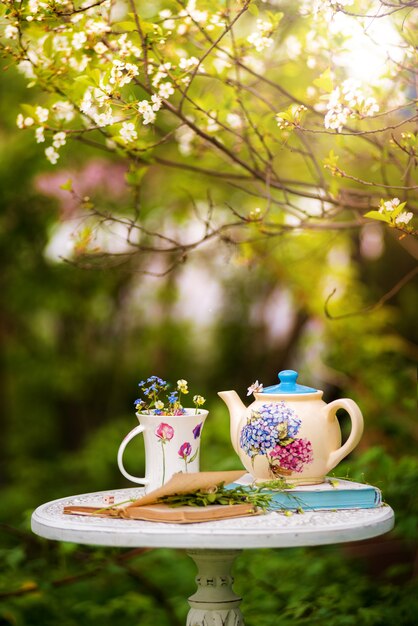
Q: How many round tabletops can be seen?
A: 1